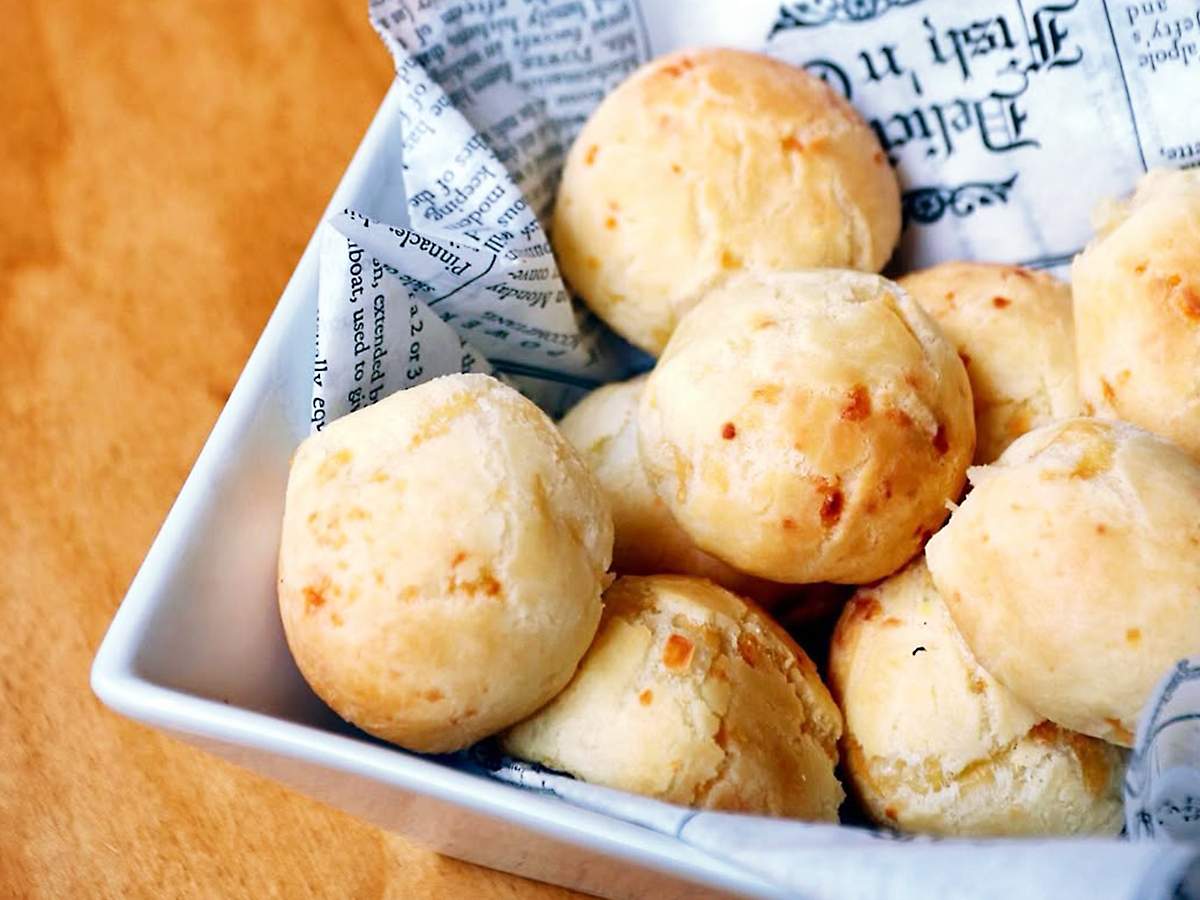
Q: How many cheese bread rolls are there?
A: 9